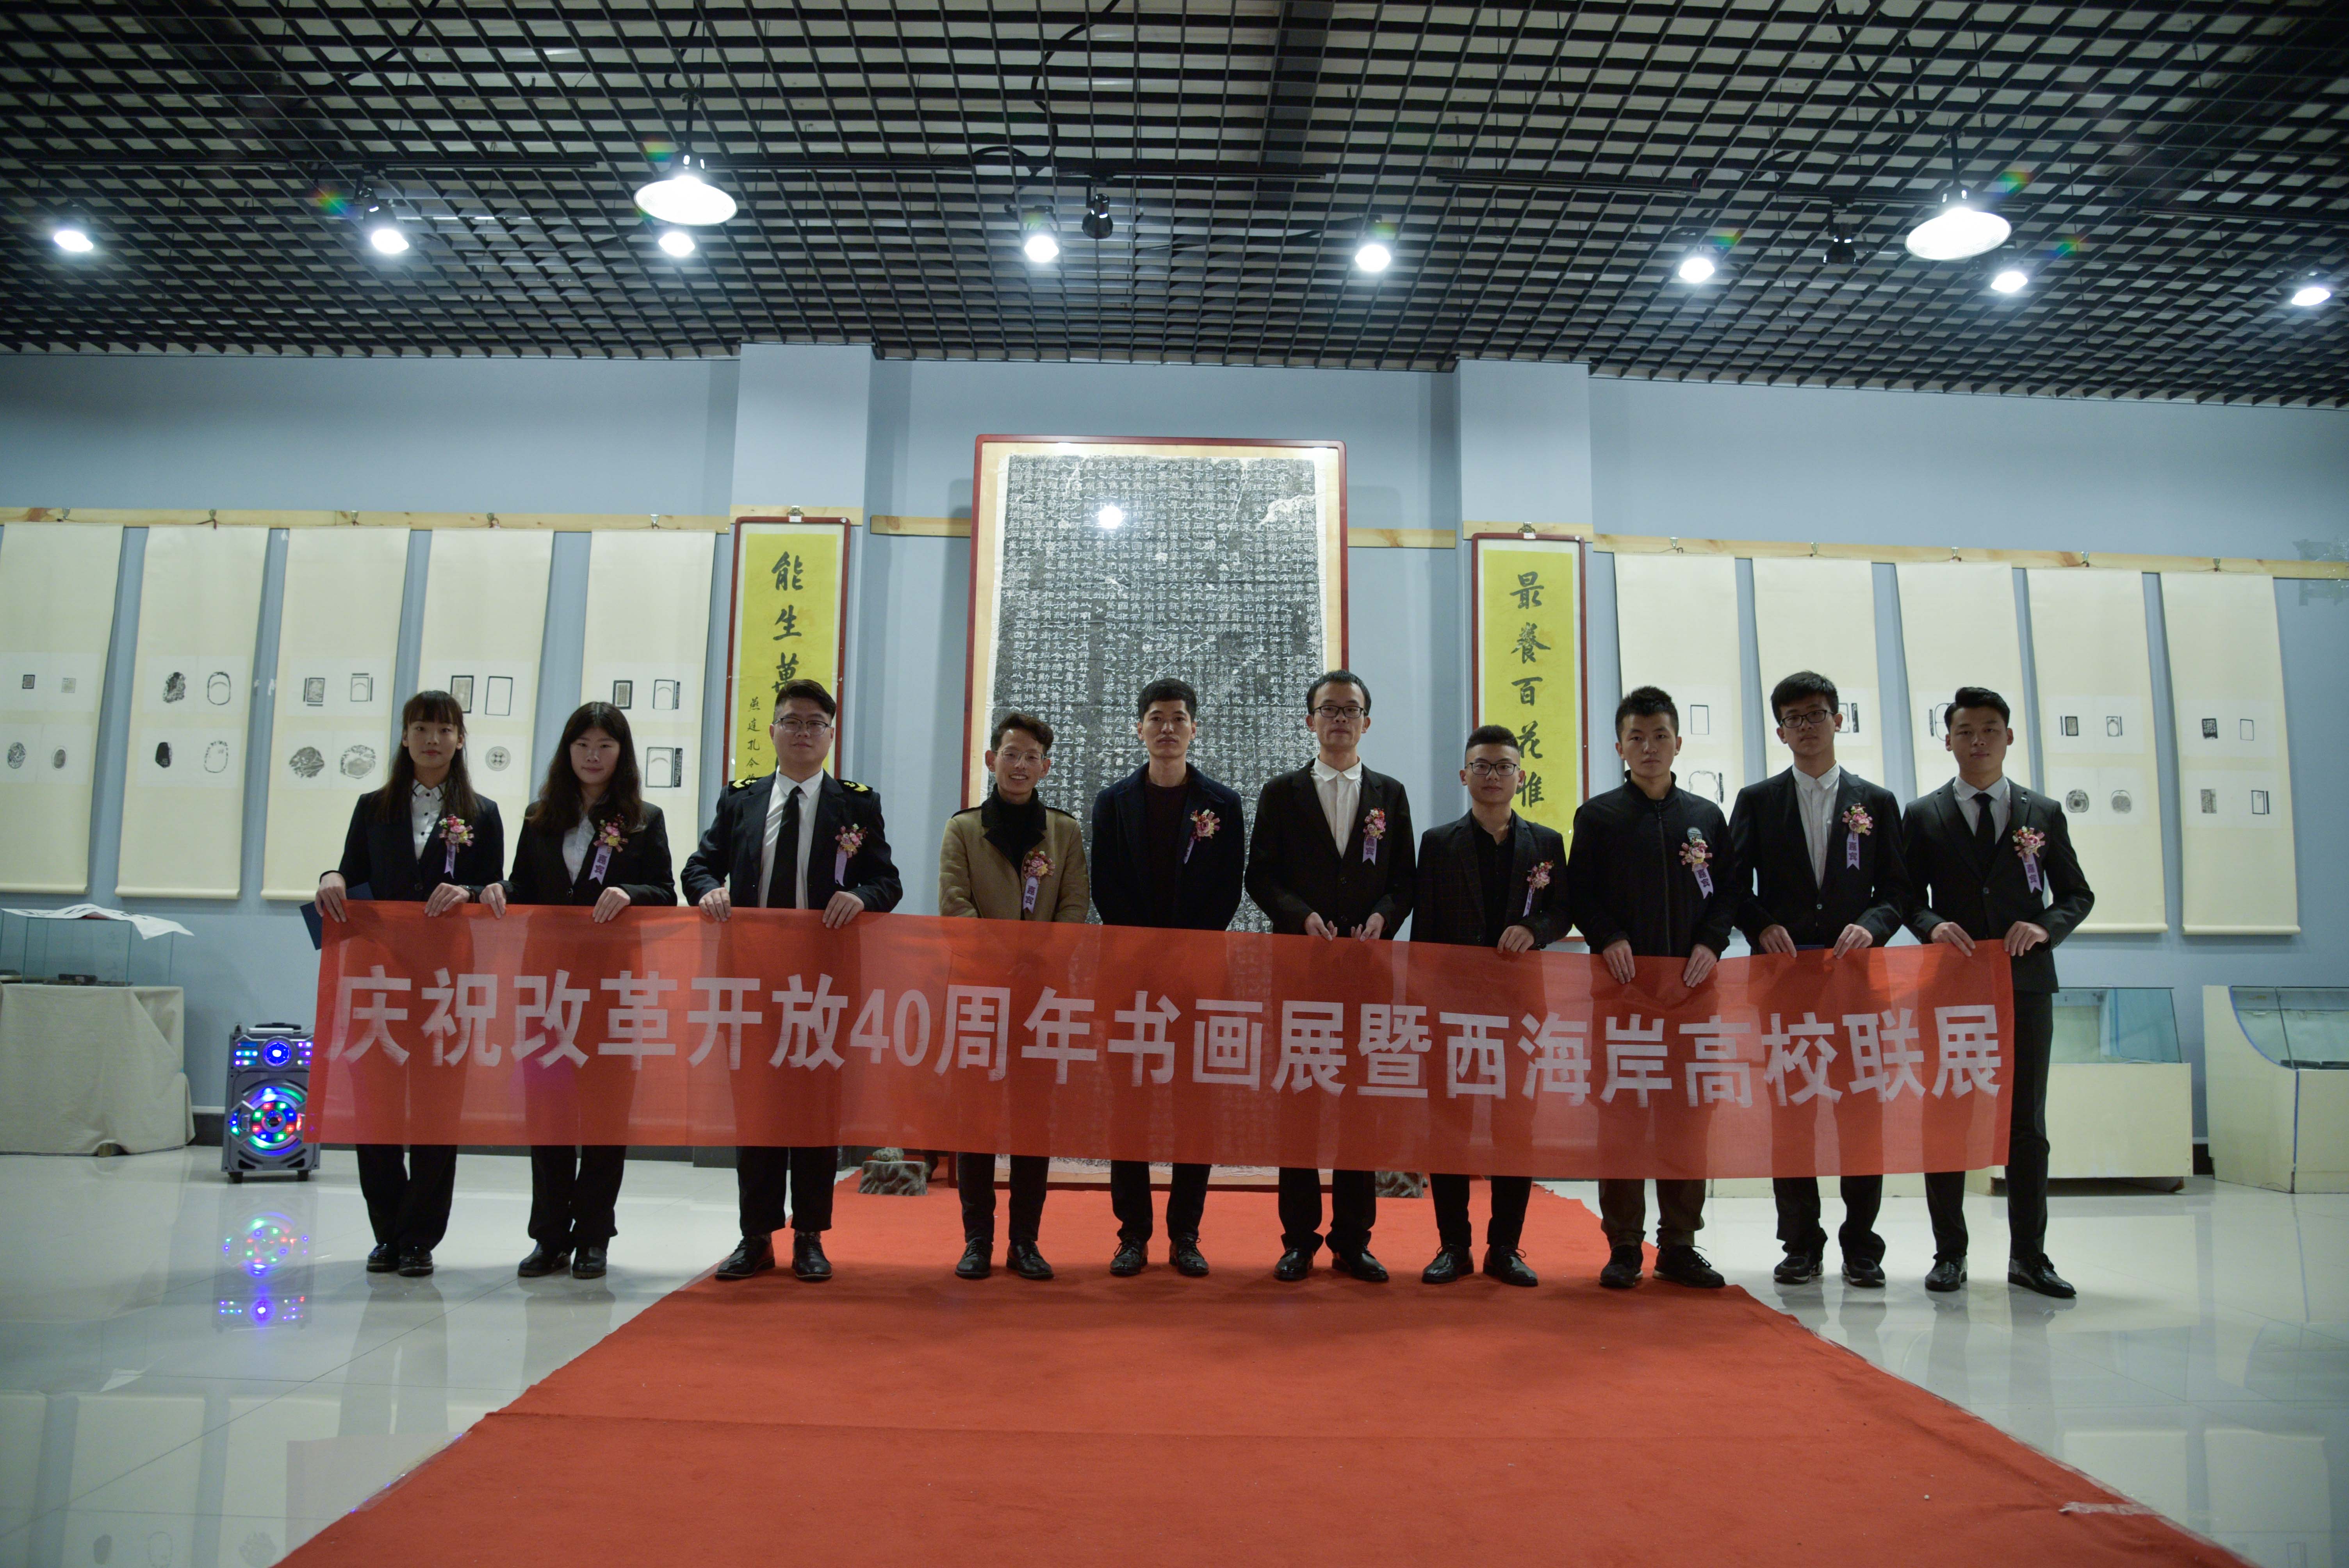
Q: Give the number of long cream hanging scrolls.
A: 10